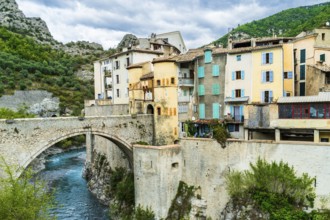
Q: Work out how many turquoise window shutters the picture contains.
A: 7